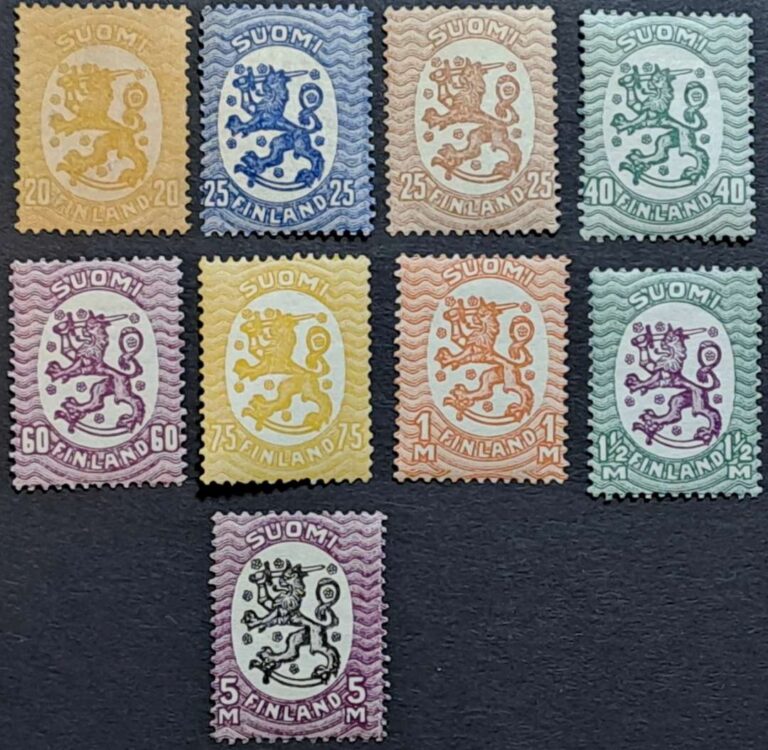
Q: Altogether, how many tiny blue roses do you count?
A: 9